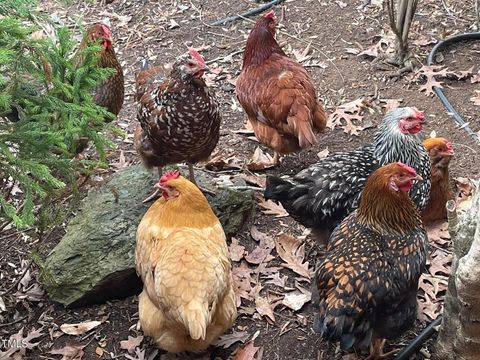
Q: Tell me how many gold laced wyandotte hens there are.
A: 1